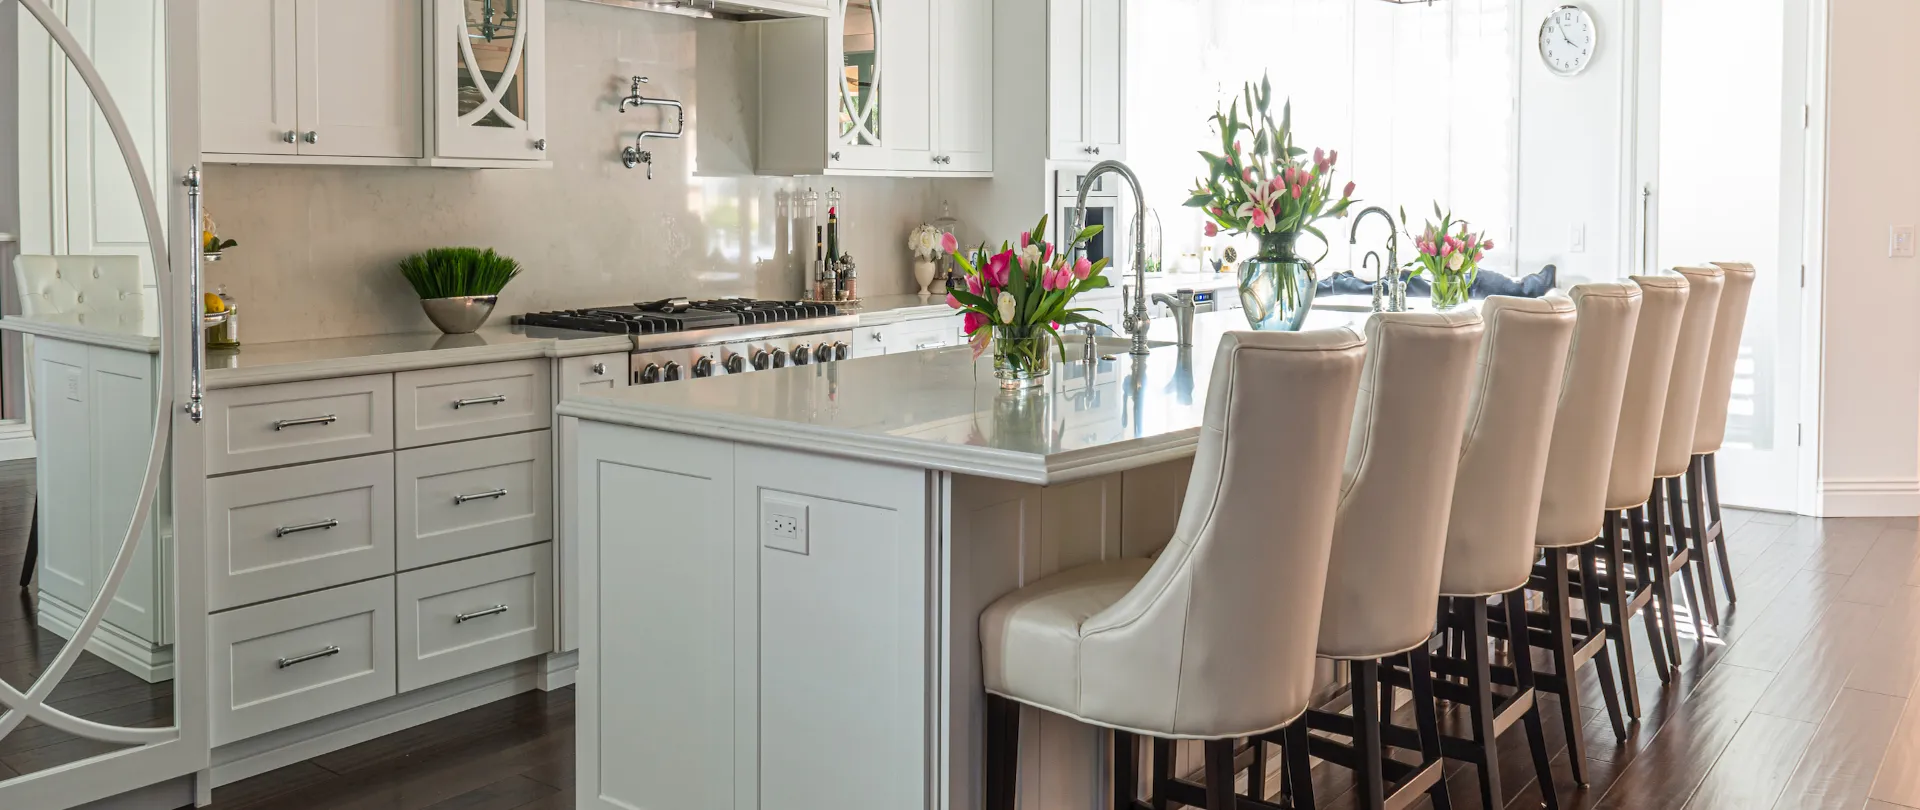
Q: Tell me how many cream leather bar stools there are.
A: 7